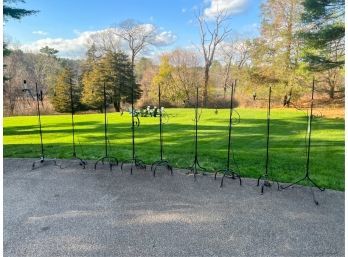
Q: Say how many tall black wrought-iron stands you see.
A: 9